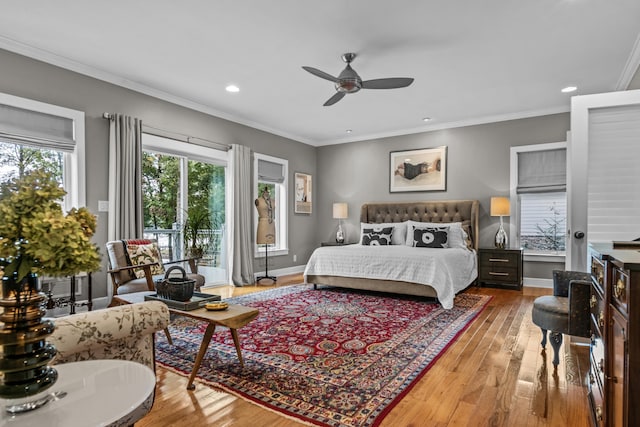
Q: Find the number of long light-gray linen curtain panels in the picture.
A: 2